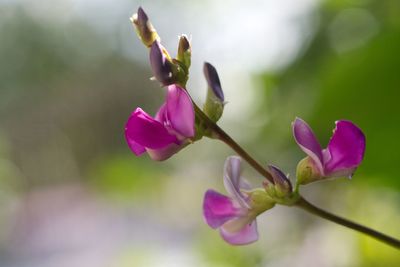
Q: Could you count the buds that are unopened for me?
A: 5